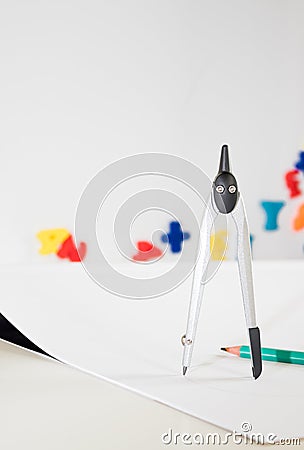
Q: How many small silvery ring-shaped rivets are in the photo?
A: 2